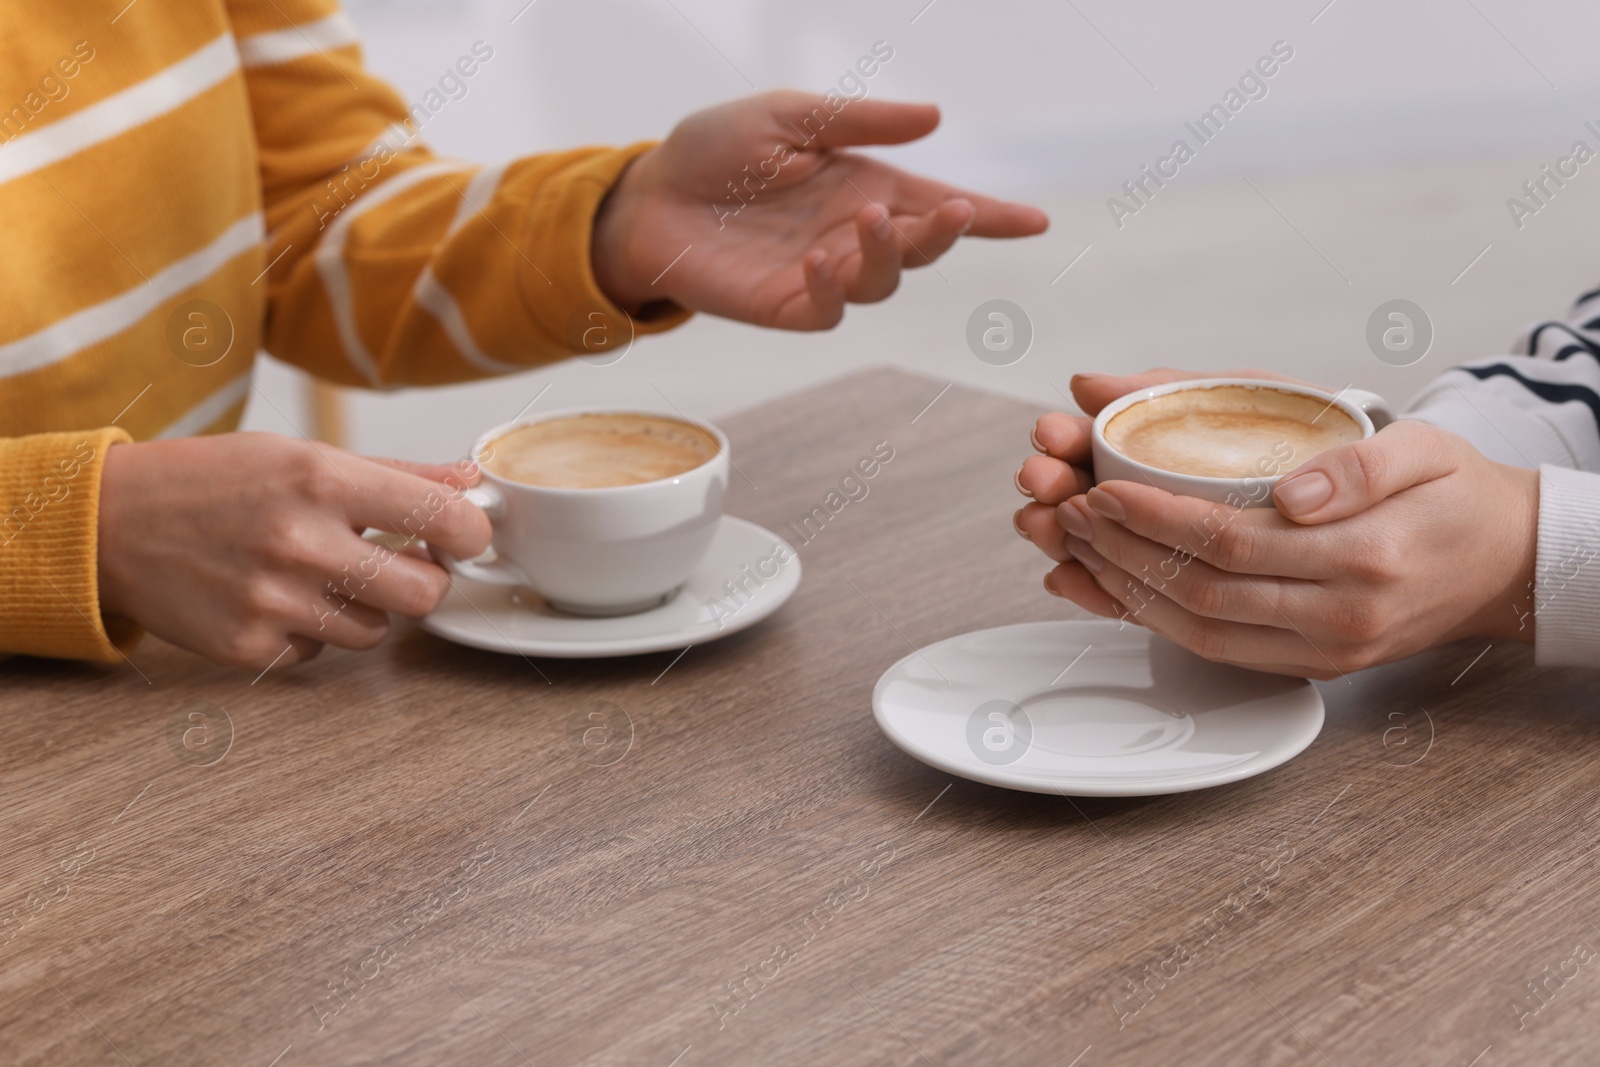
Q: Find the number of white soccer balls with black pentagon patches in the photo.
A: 0